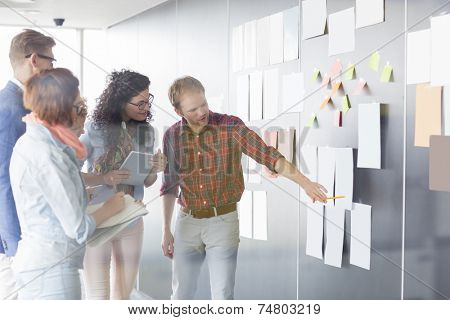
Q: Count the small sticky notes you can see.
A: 12